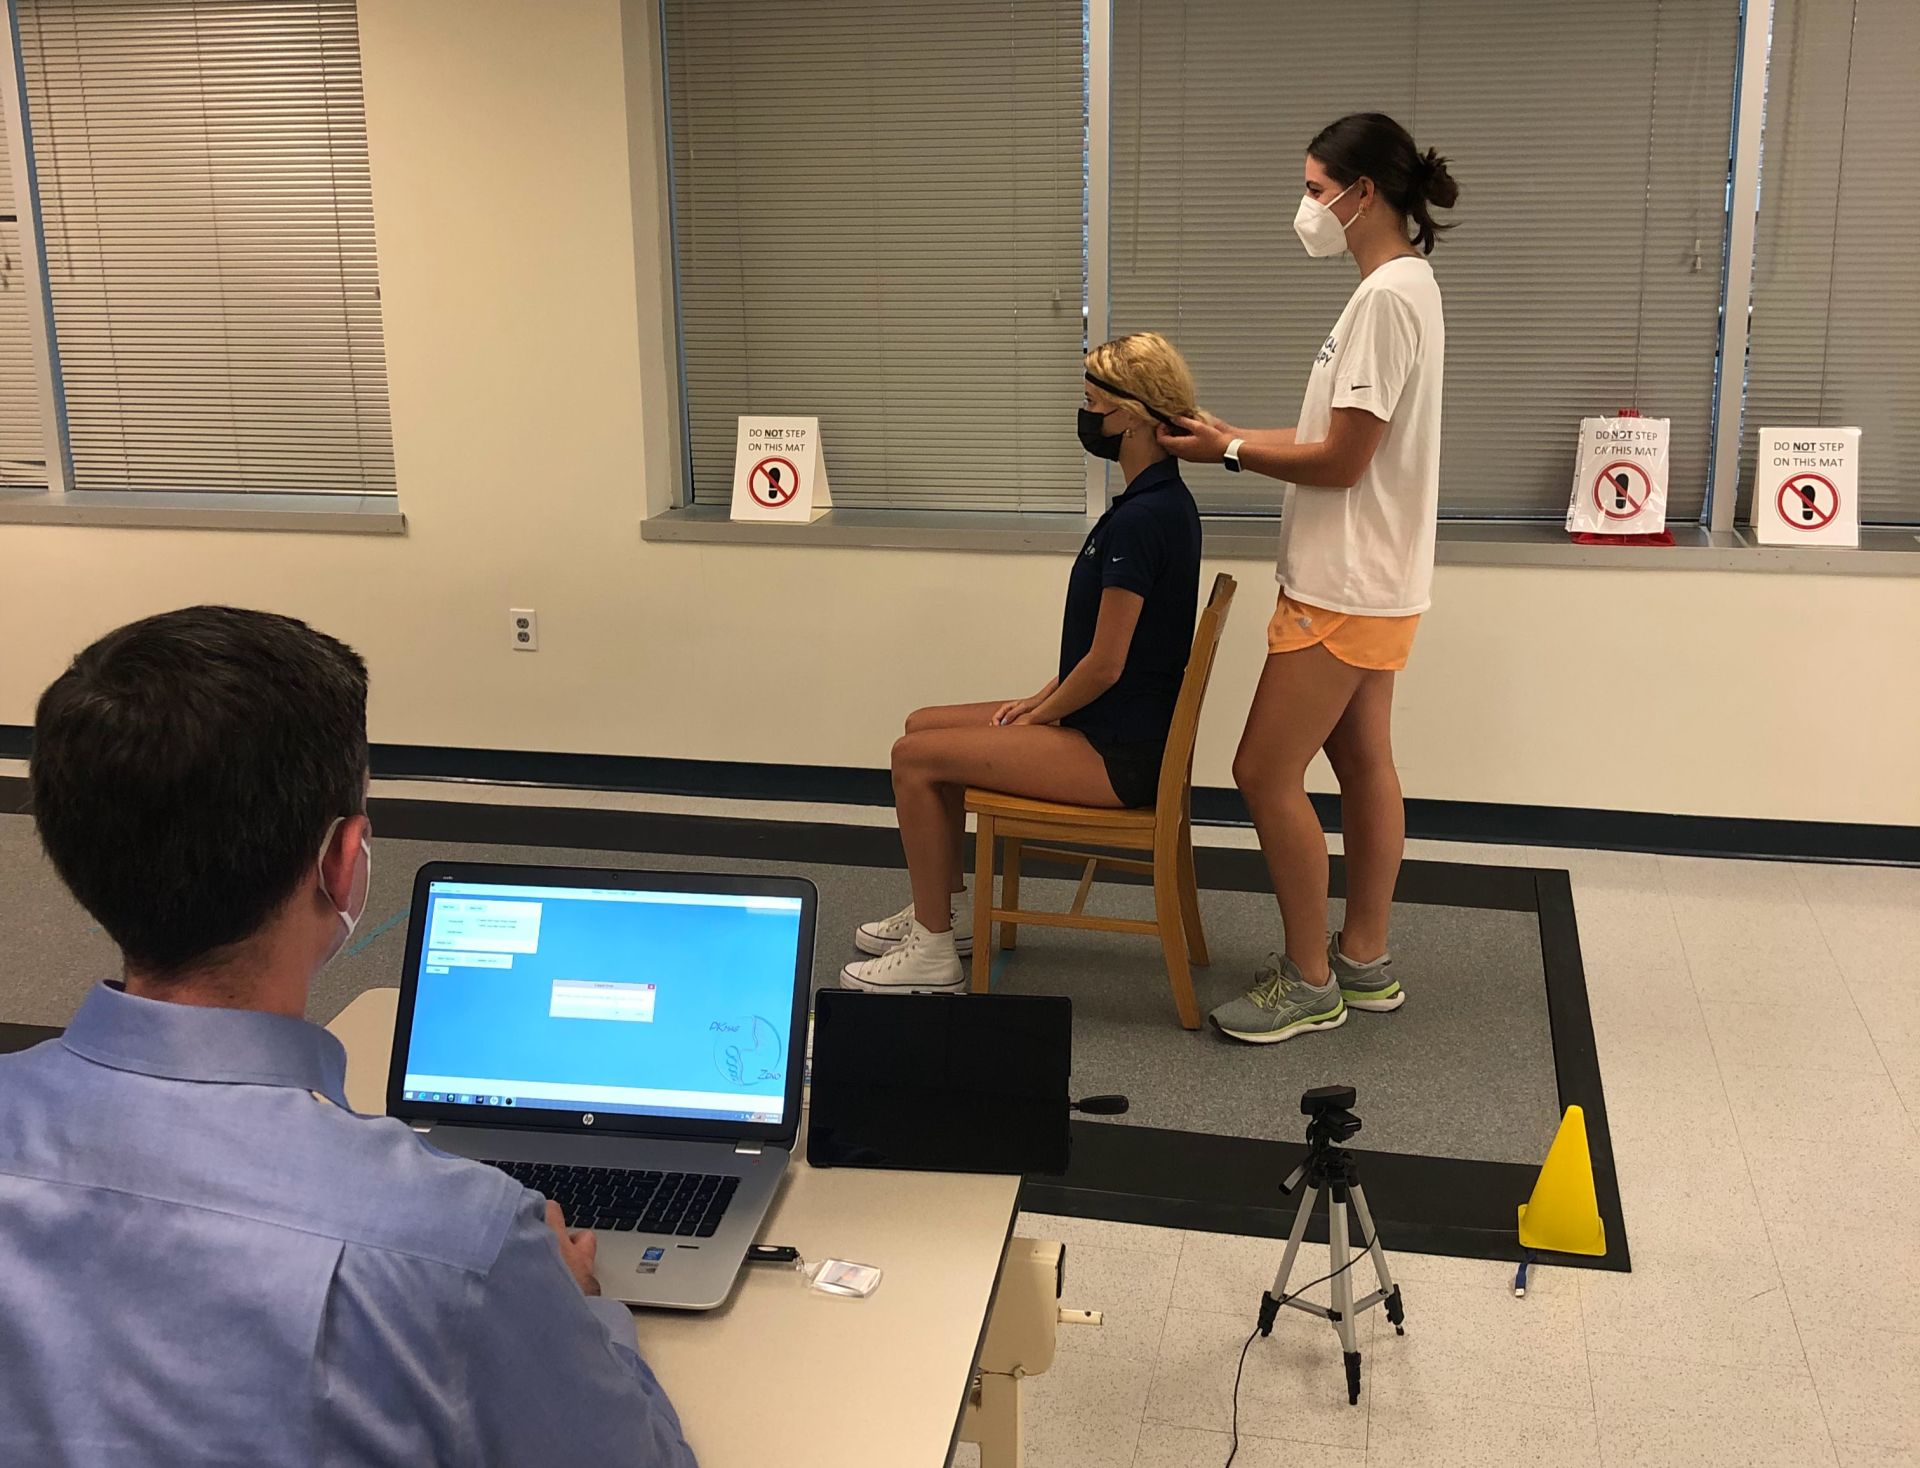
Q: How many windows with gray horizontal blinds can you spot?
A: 5